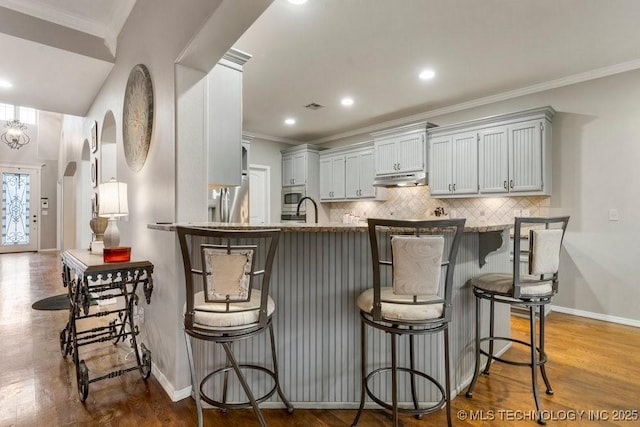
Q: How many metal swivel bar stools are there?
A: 3